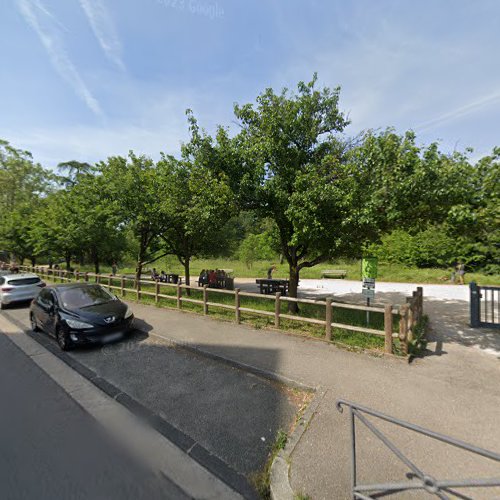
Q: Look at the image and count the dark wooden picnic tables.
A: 3